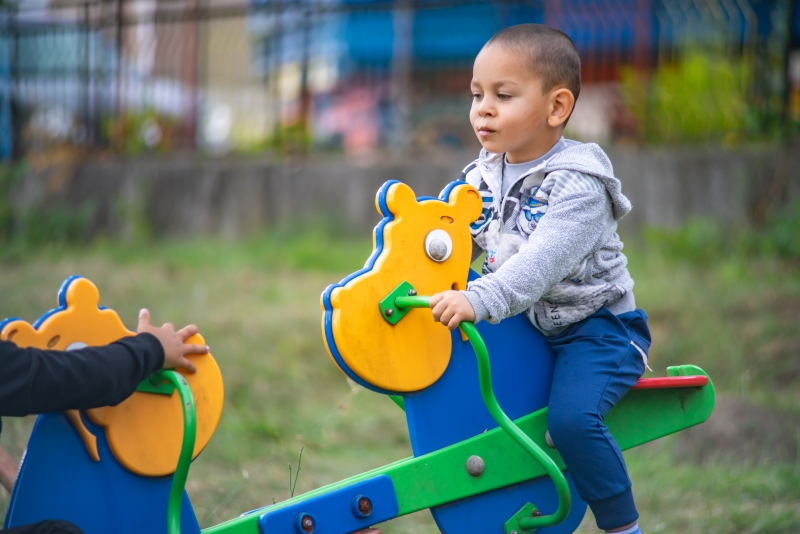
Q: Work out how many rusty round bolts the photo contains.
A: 2